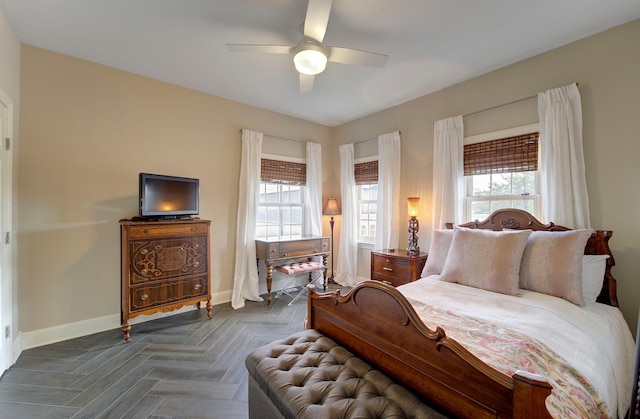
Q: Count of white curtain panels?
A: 6